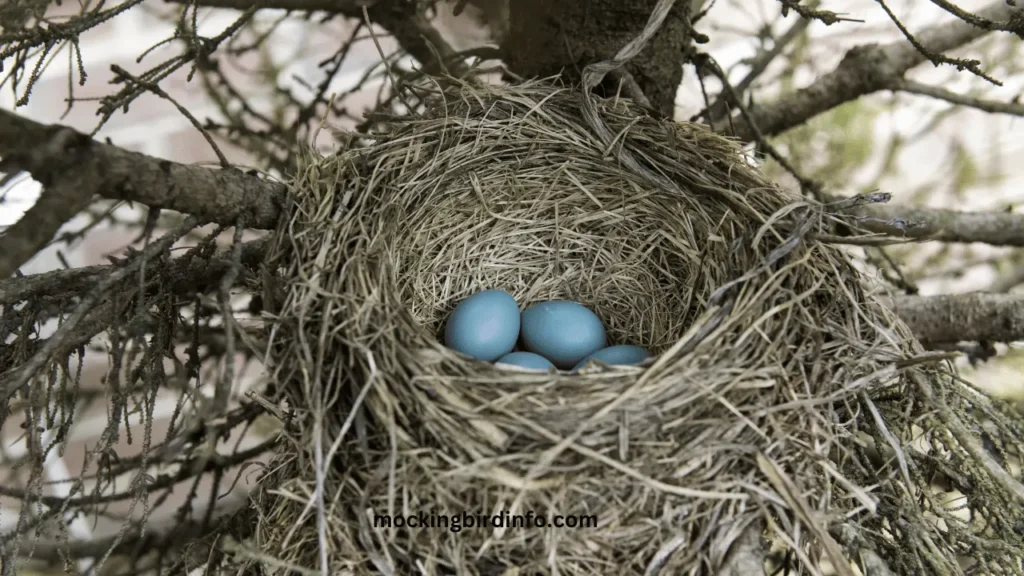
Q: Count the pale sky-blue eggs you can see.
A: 4